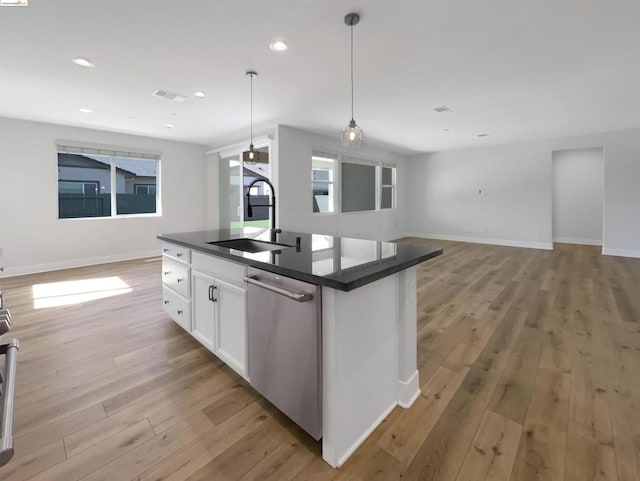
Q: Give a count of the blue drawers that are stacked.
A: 0